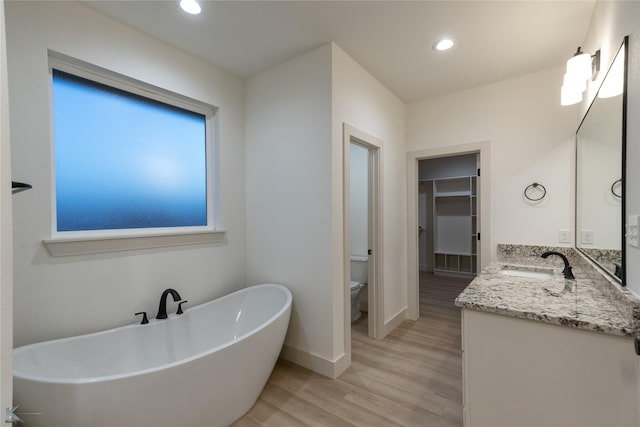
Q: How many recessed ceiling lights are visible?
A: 2